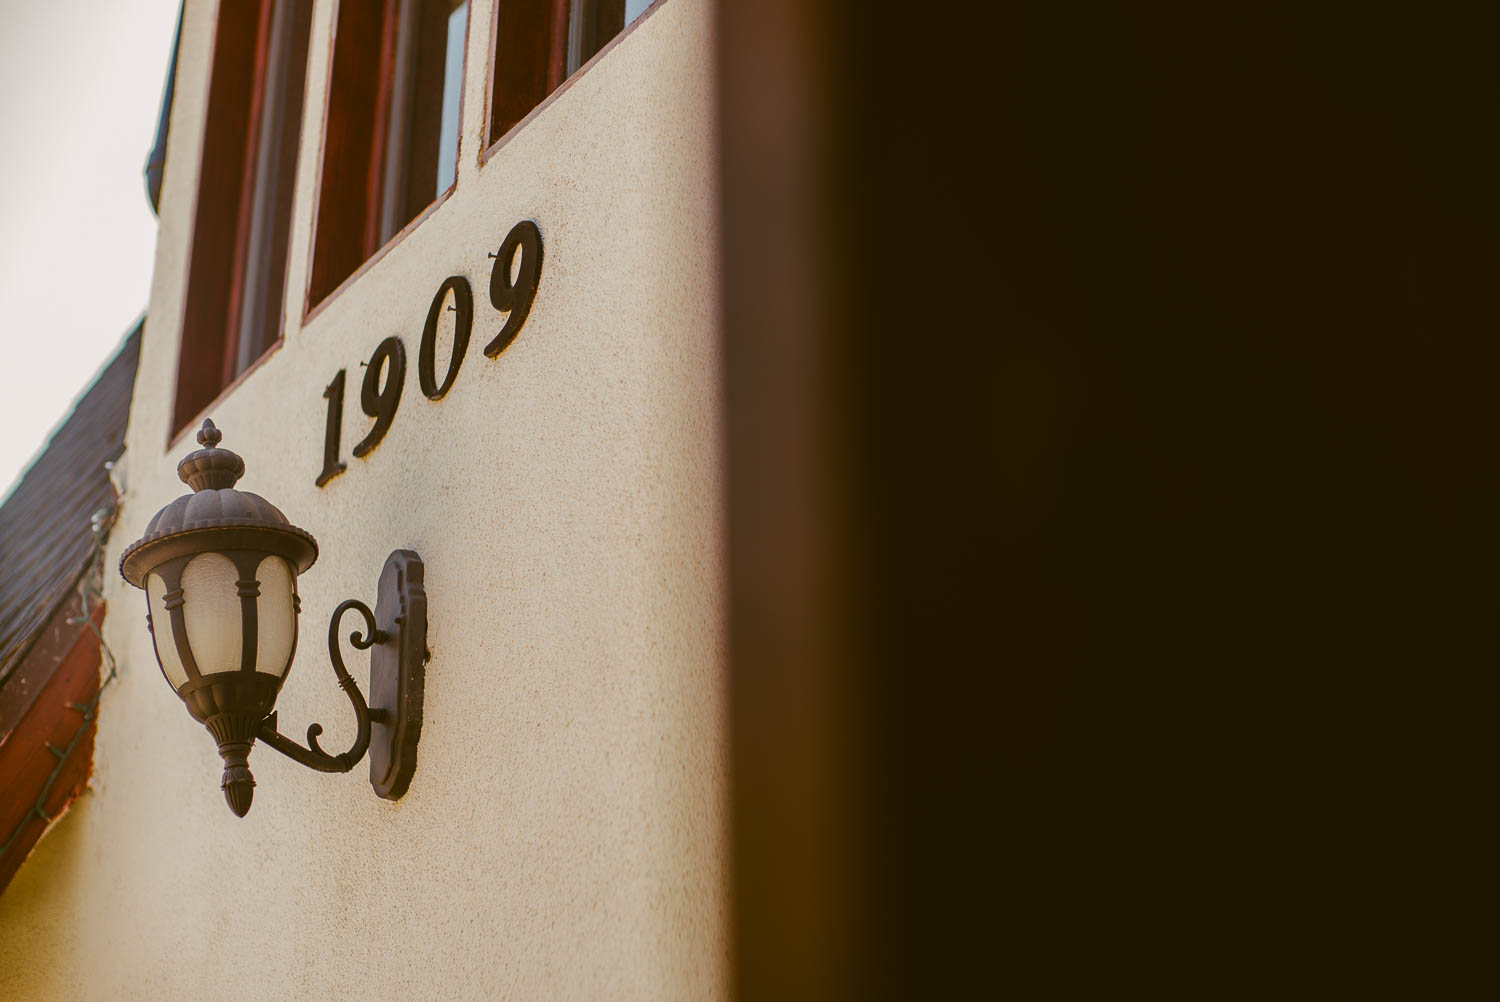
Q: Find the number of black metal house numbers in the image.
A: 4